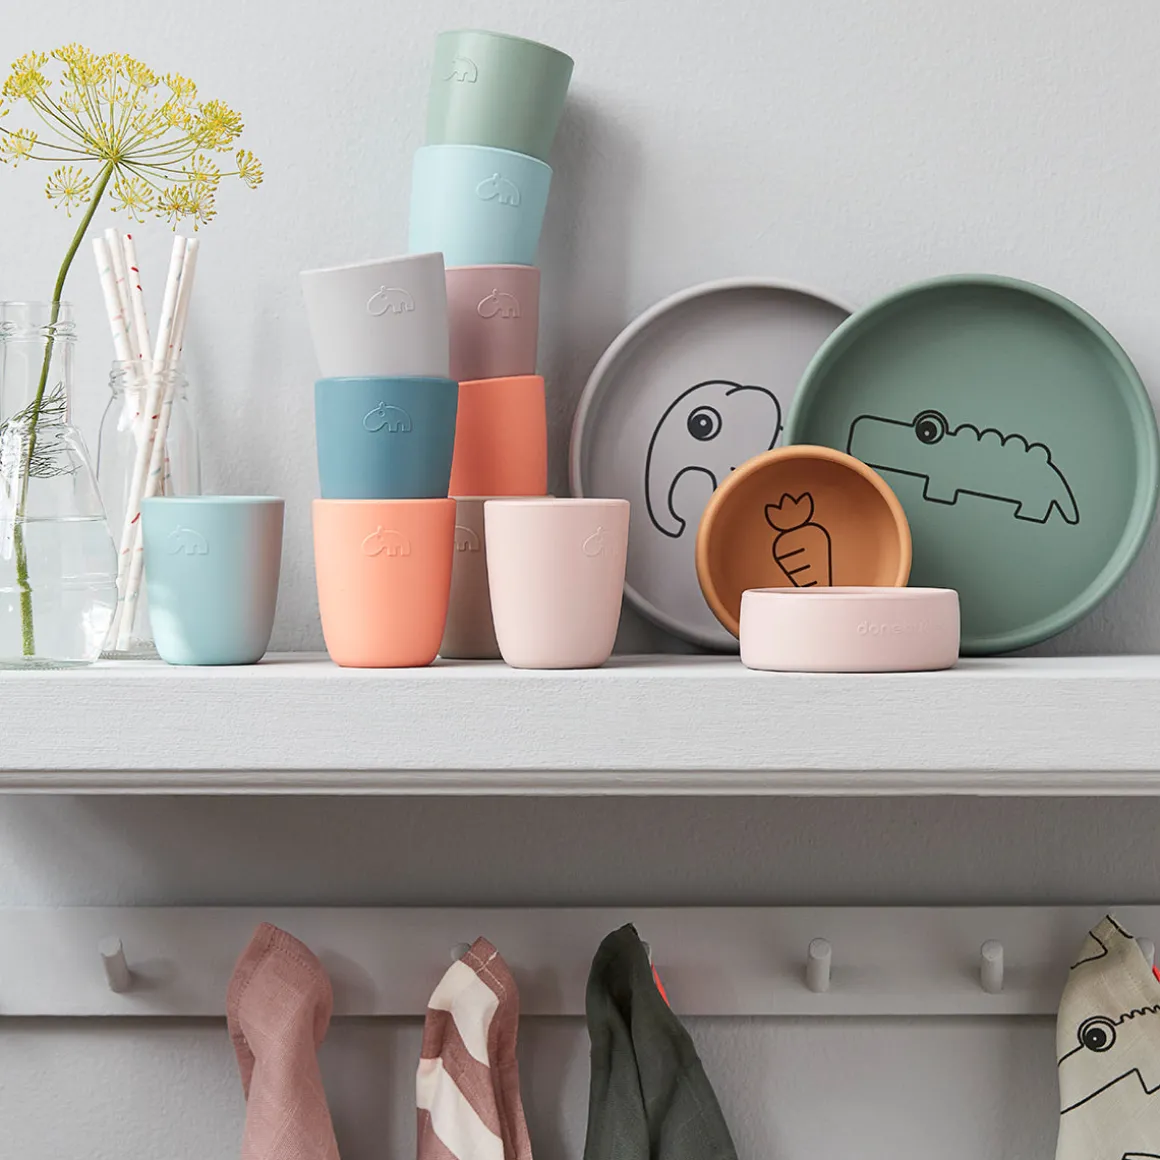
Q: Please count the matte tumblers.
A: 10